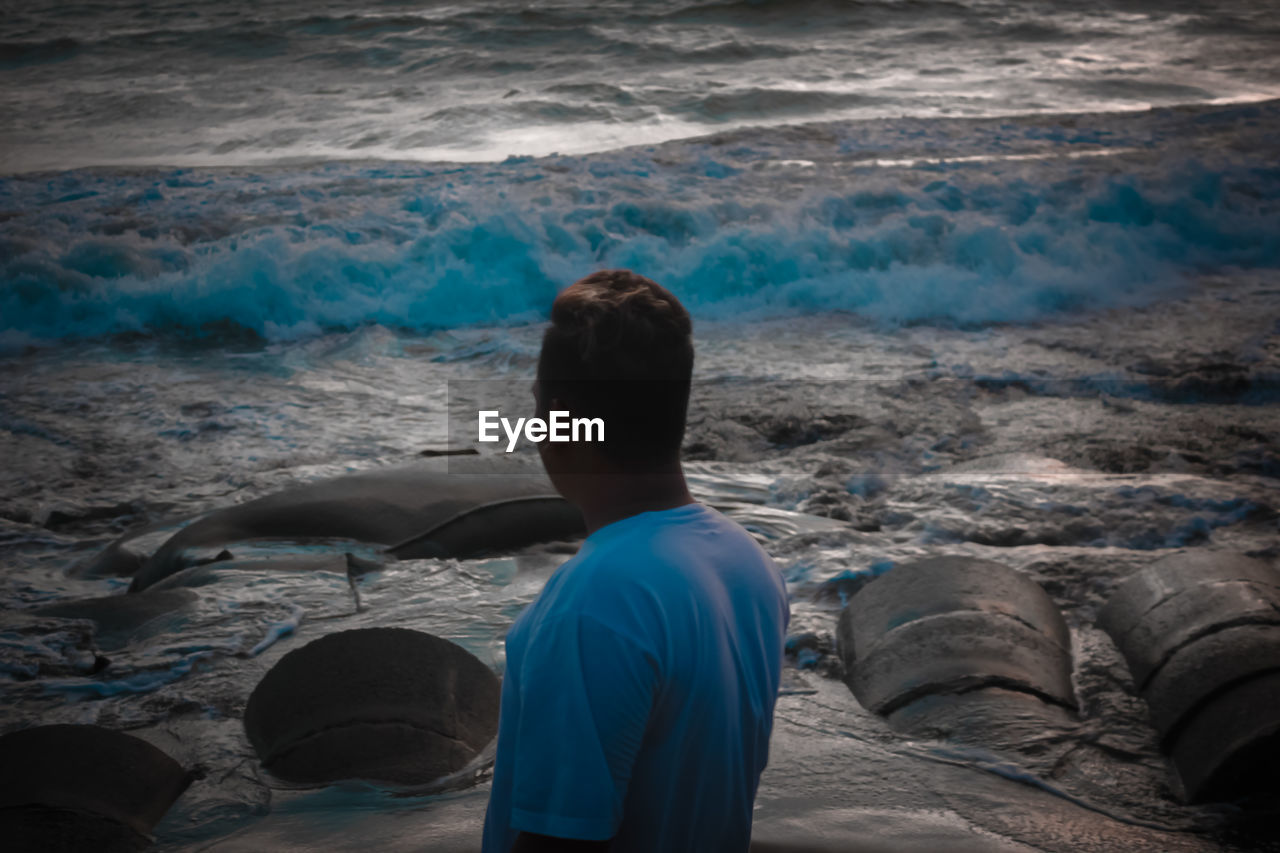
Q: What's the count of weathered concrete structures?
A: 4